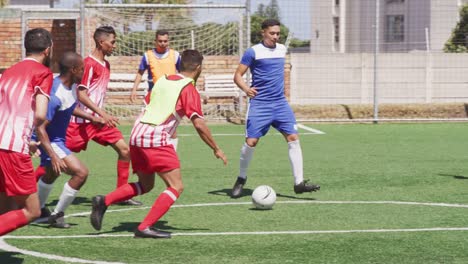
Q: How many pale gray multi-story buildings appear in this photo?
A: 1